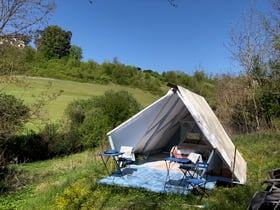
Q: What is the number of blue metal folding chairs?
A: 3